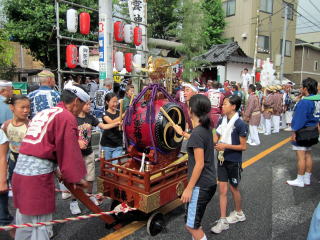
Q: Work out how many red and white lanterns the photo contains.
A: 10